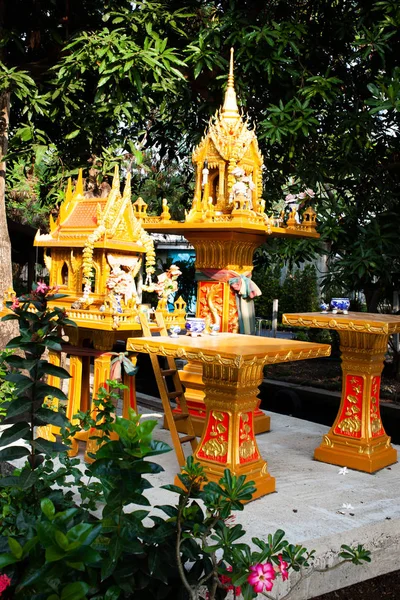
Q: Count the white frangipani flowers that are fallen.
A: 2